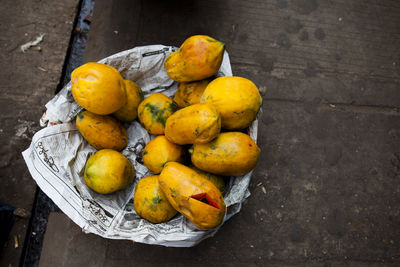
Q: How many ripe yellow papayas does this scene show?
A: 14